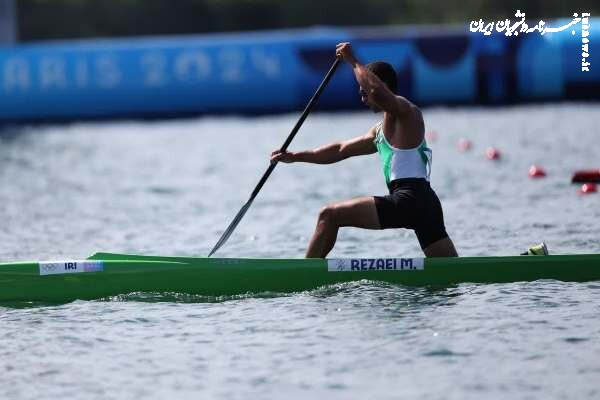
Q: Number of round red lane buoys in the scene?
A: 5